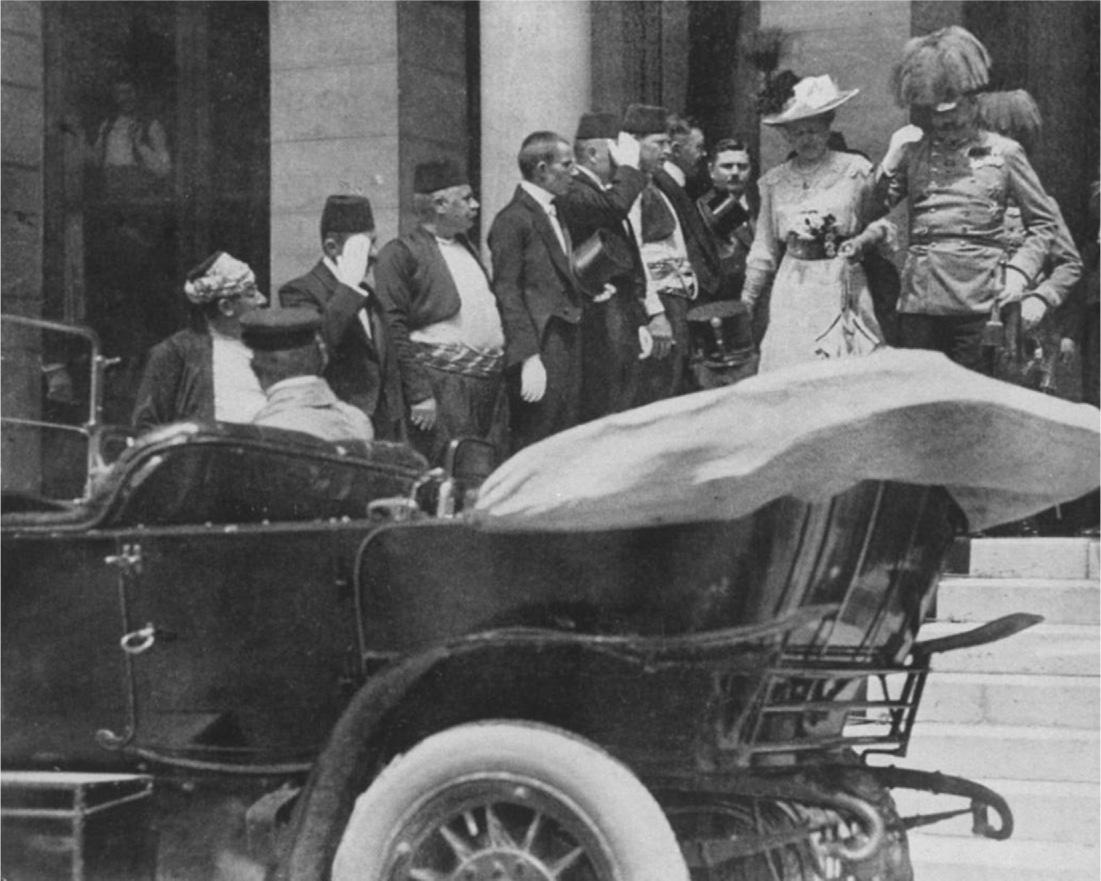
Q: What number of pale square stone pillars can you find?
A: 2